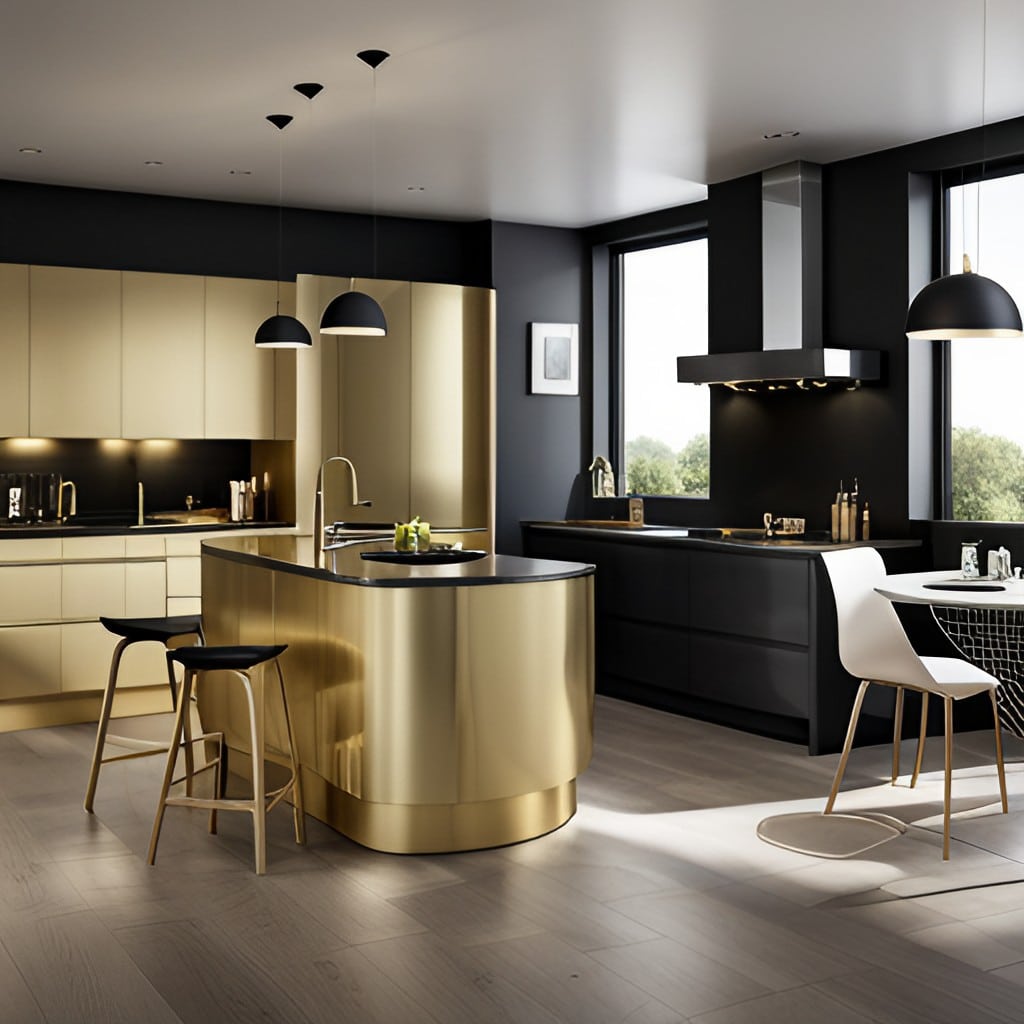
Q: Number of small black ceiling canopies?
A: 3